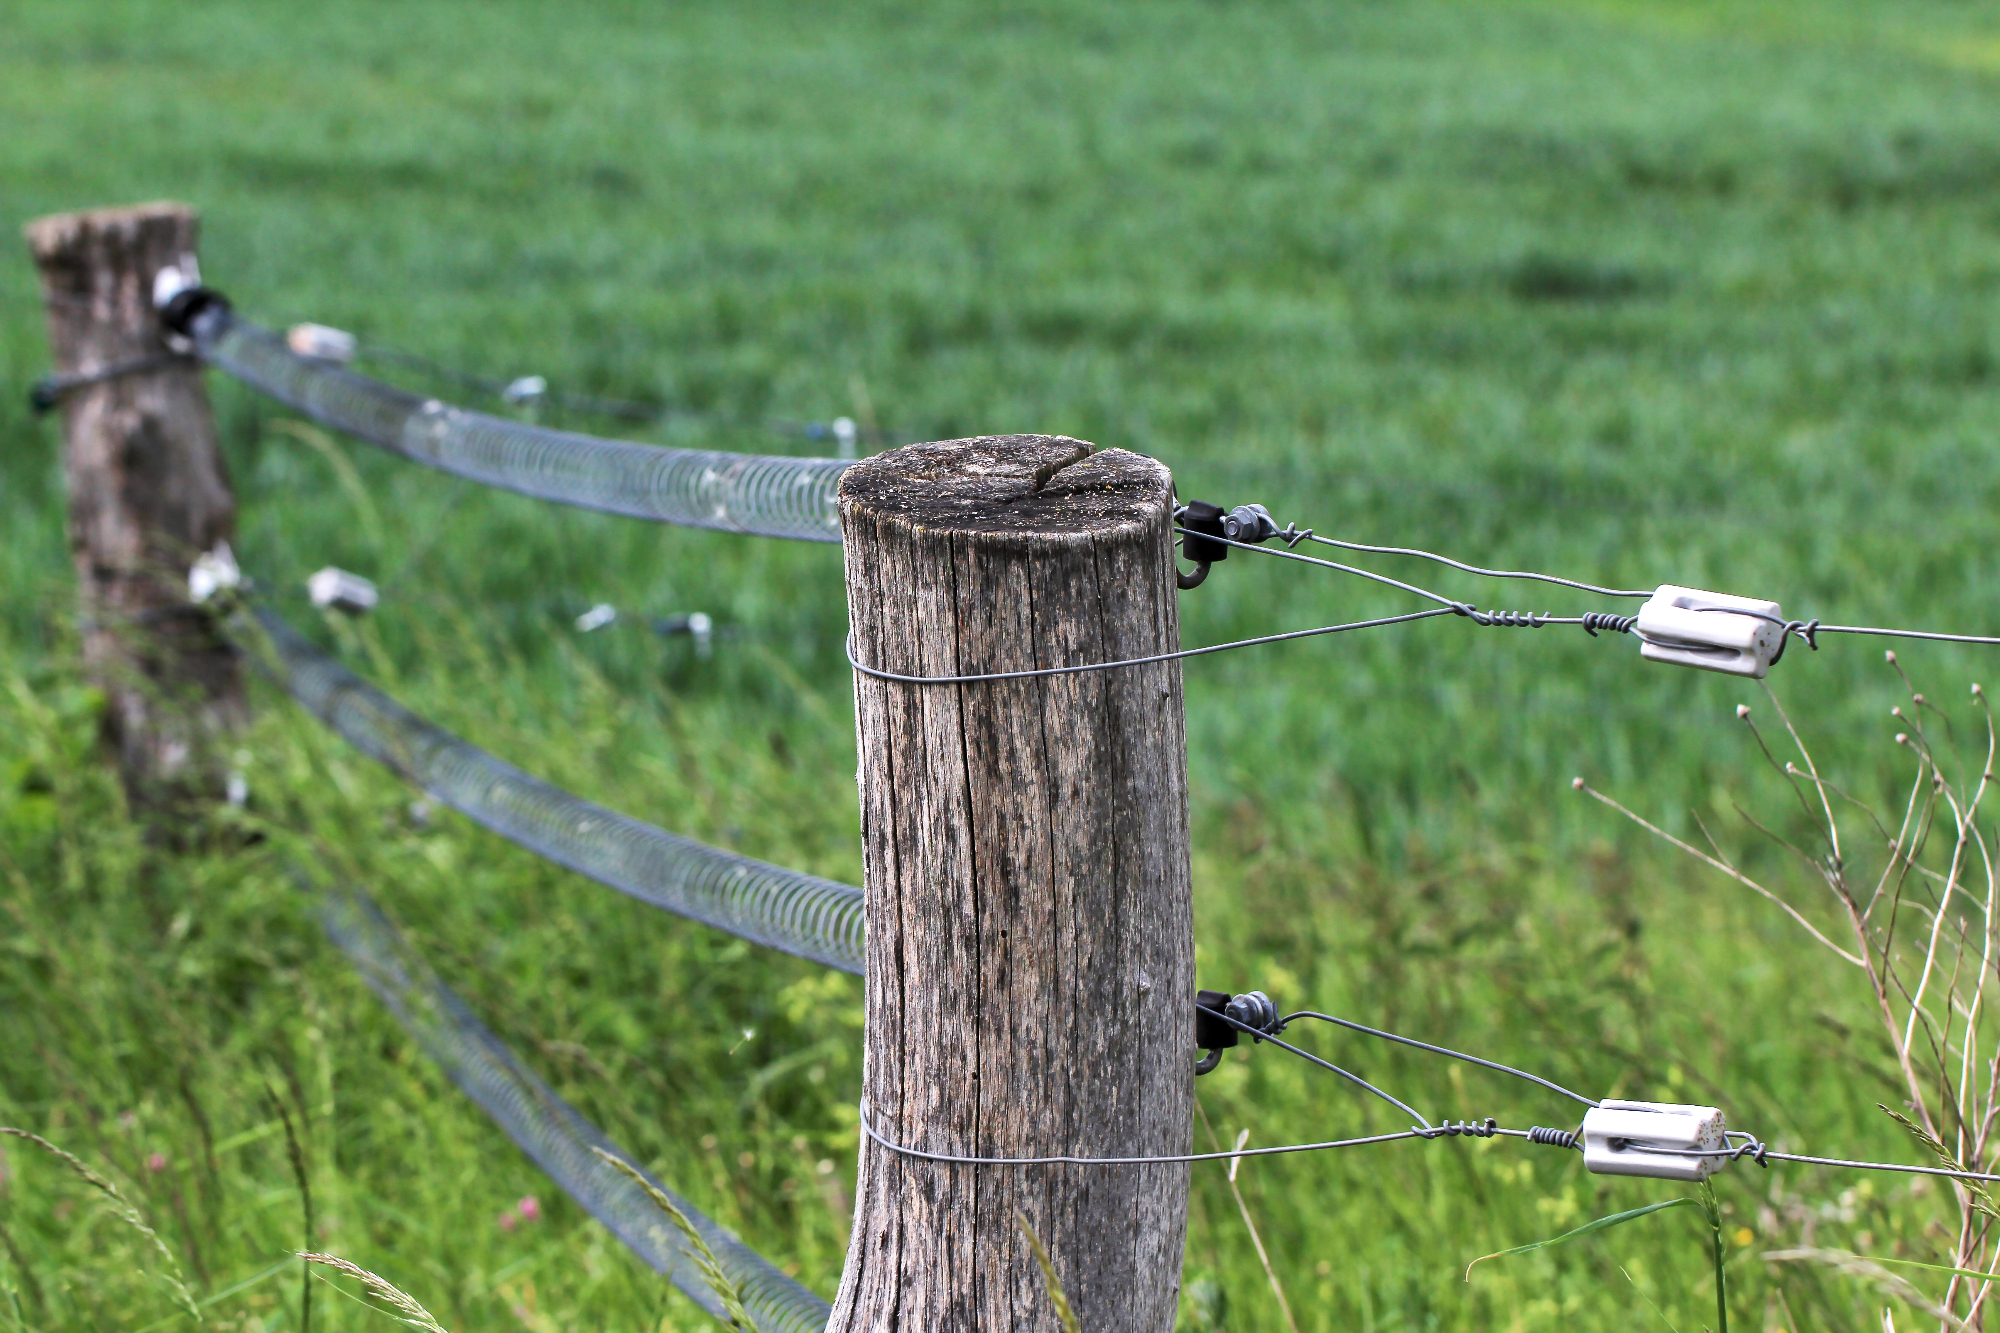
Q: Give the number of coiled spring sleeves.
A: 3